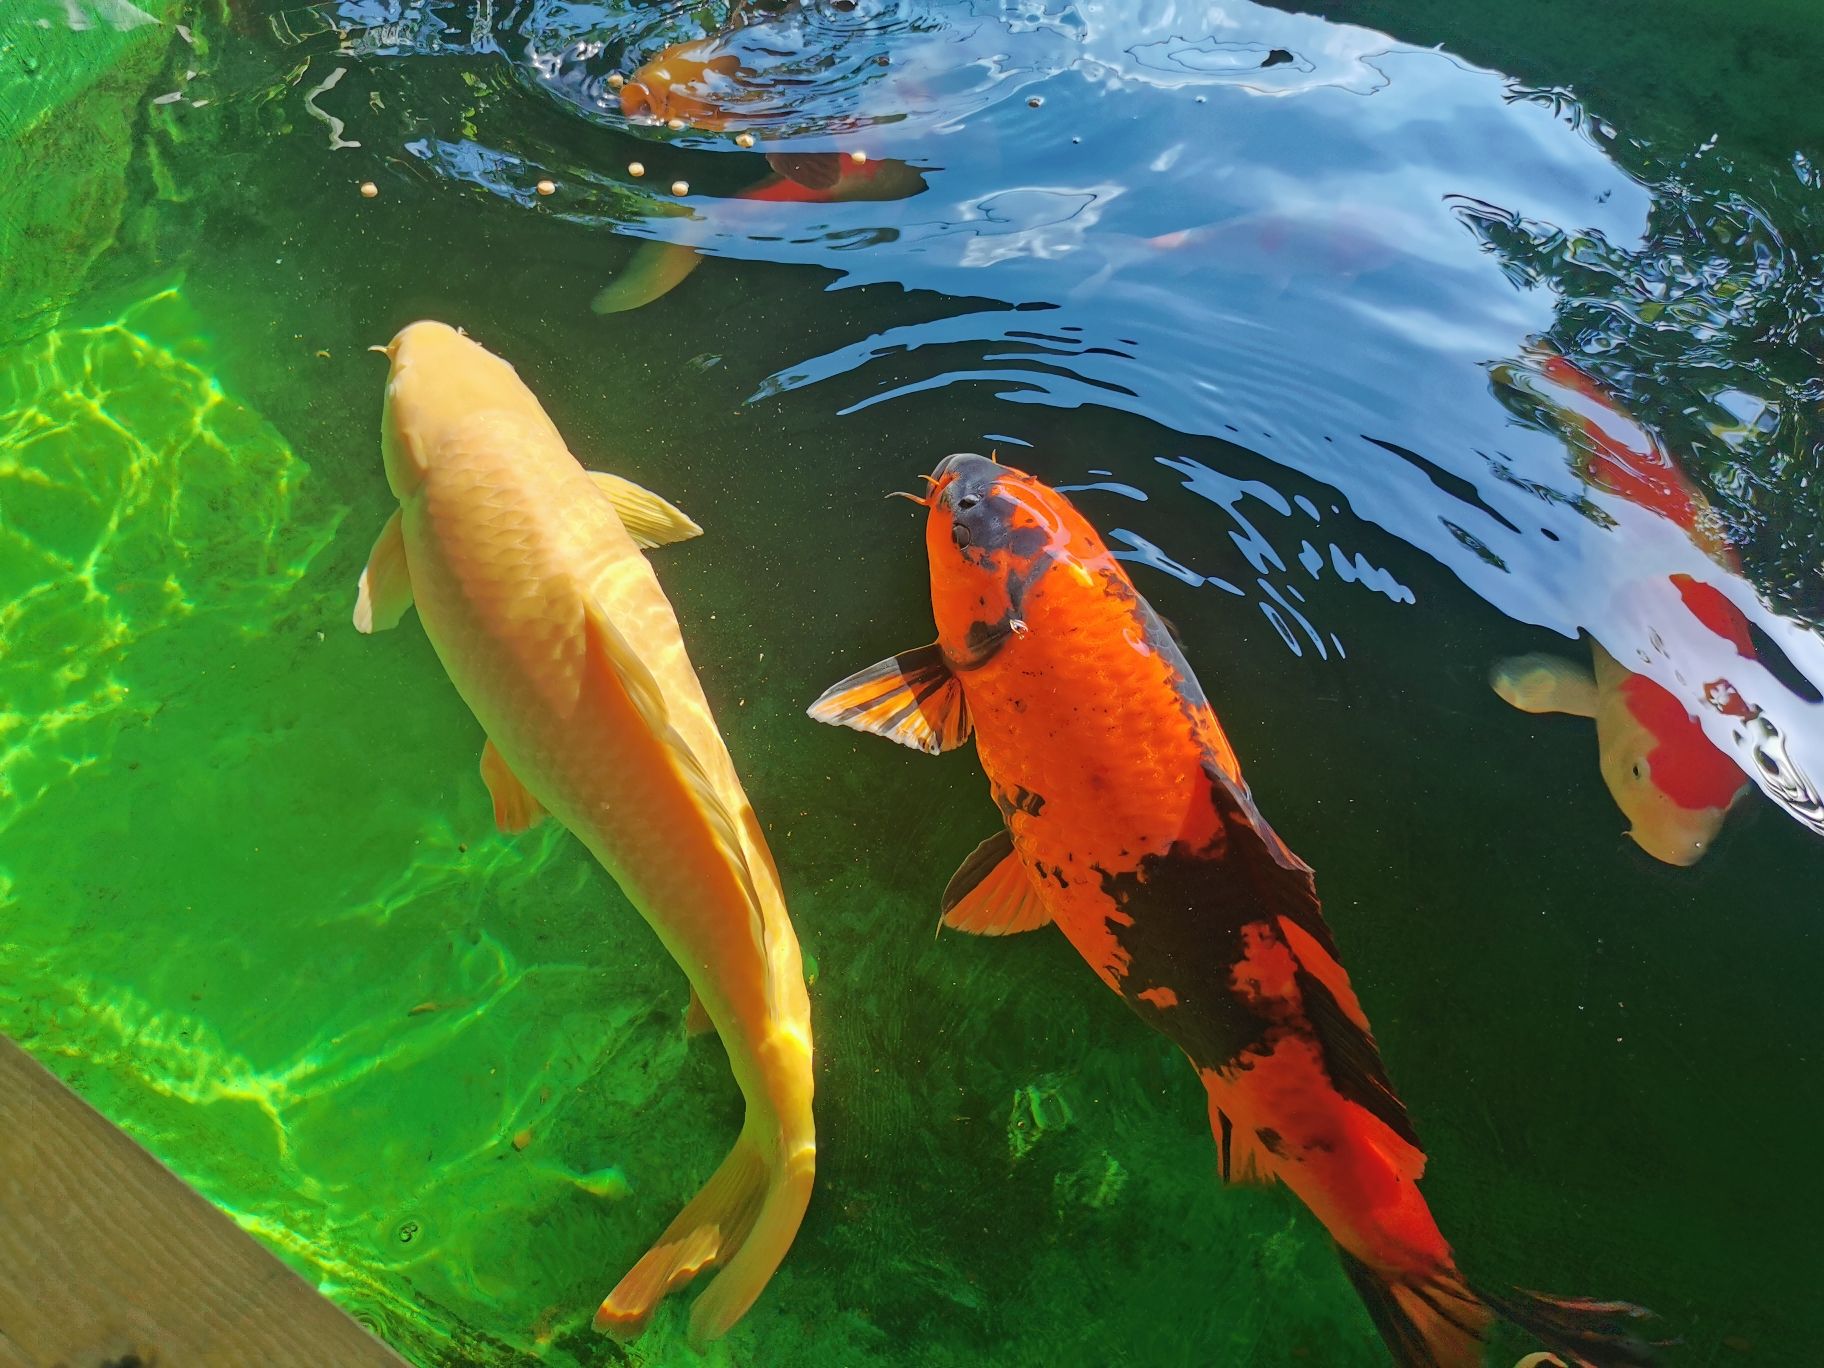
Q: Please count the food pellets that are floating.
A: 8